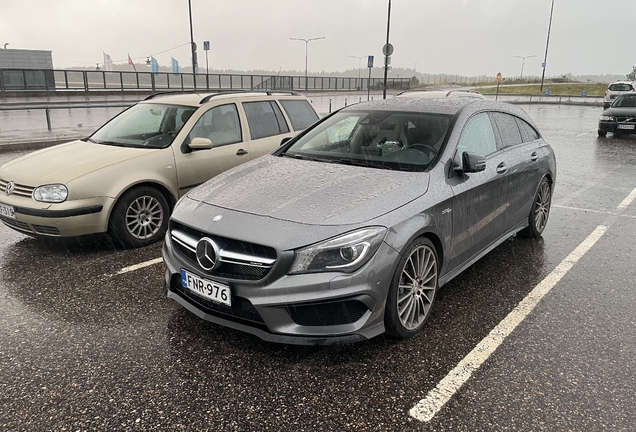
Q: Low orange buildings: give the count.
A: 0